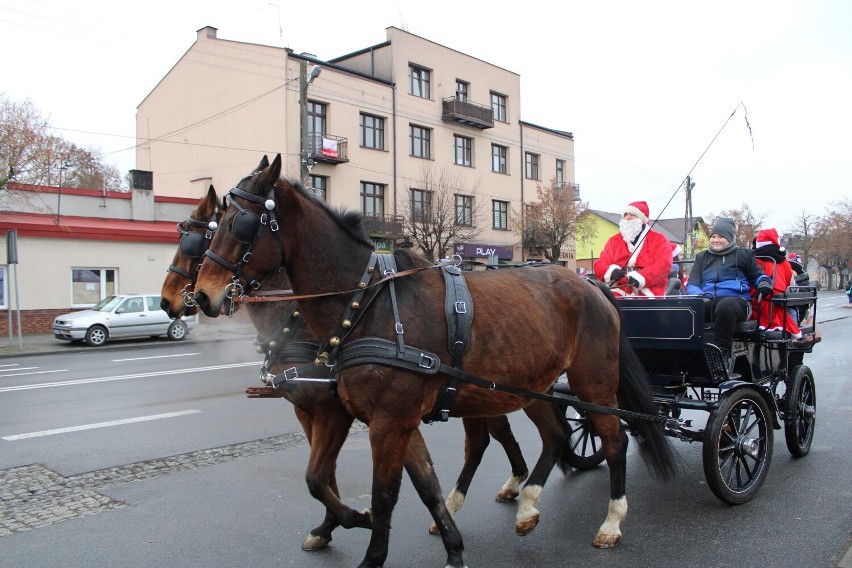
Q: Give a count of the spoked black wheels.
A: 3